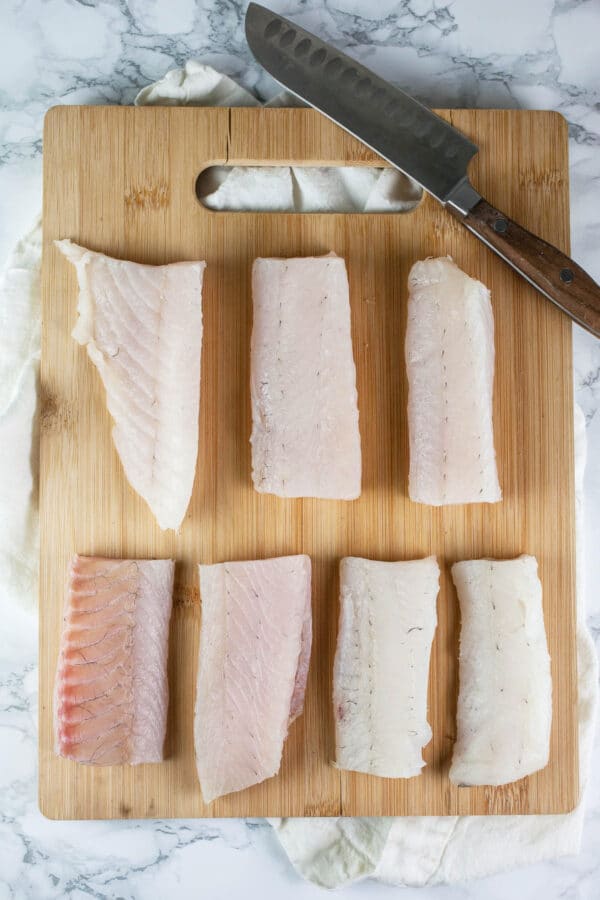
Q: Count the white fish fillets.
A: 7